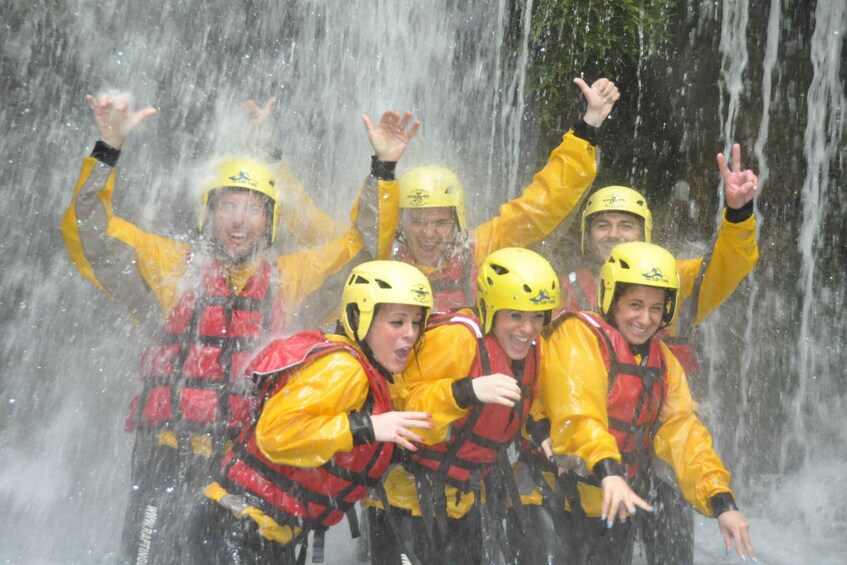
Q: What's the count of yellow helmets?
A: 6